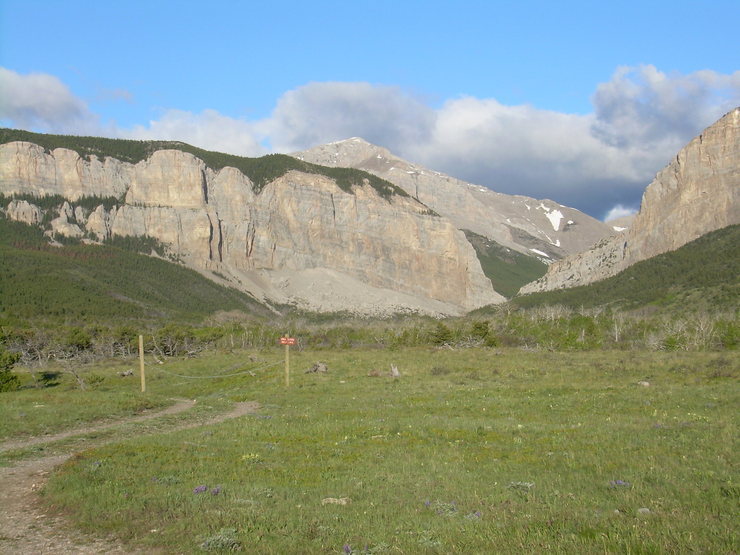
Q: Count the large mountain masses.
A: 3